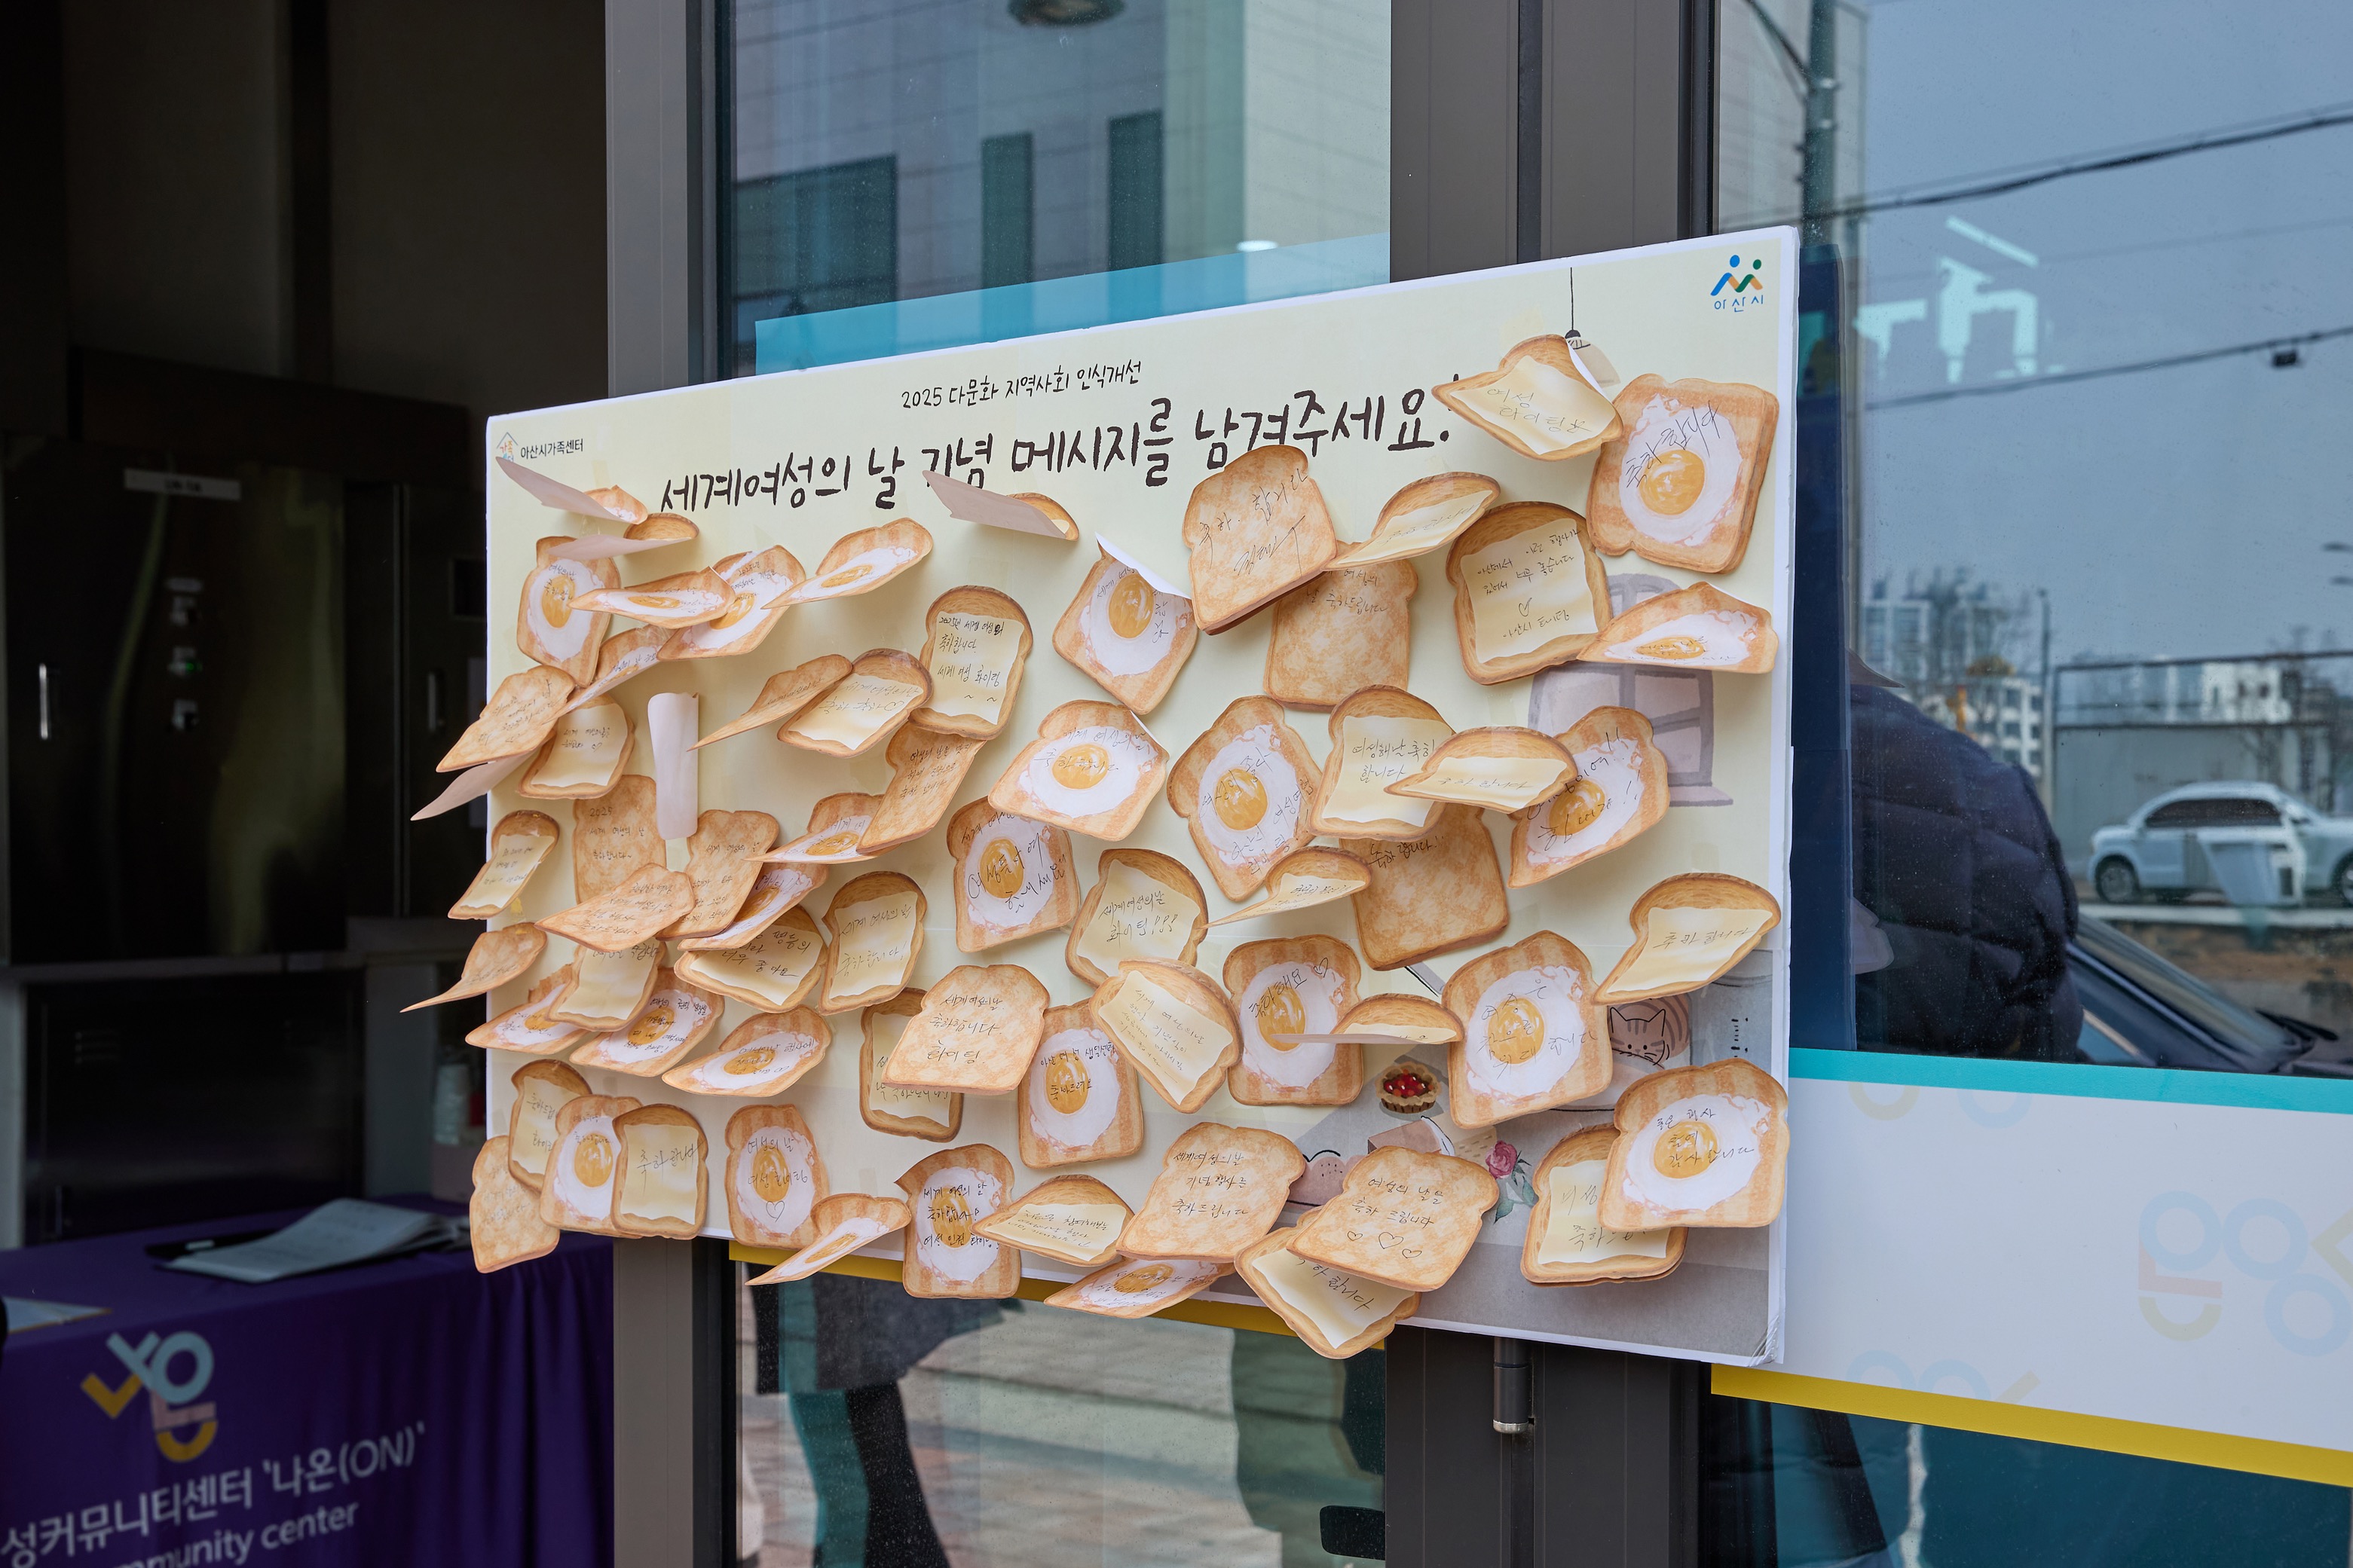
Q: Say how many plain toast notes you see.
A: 14